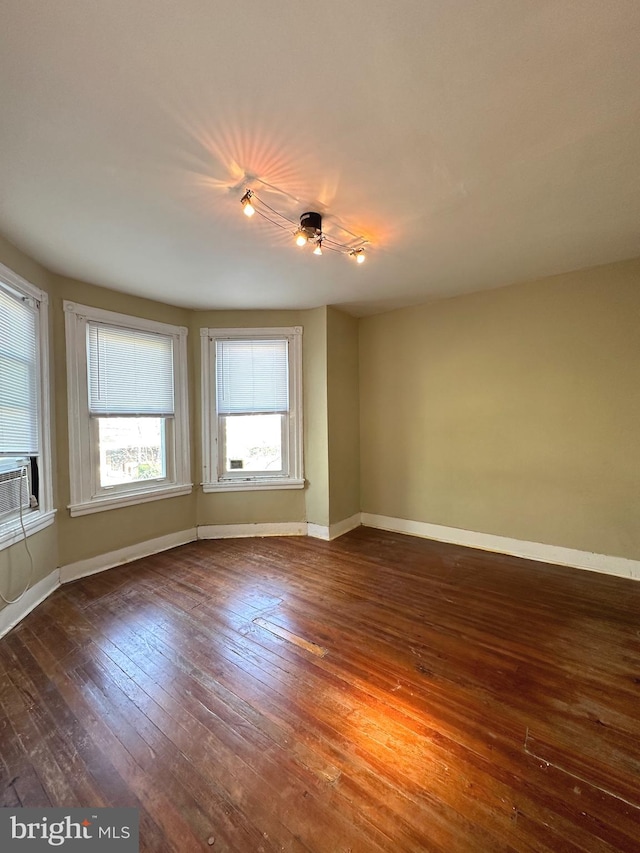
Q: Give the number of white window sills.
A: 3